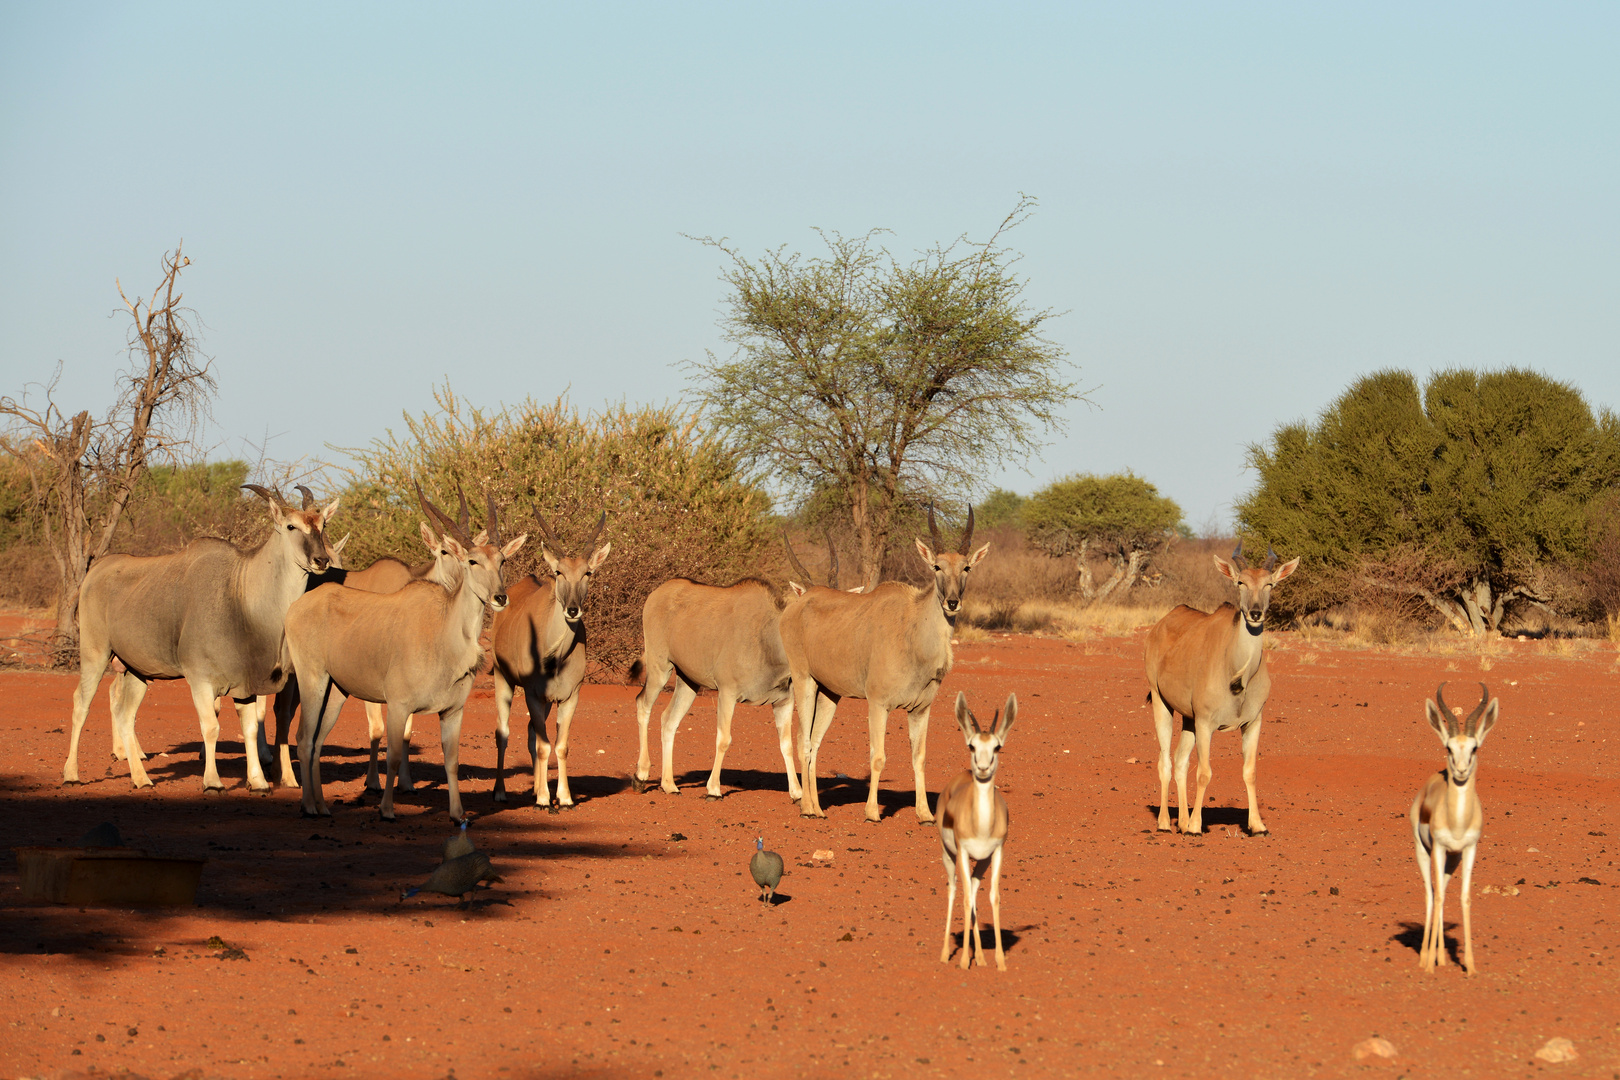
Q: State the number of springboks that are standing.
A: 2